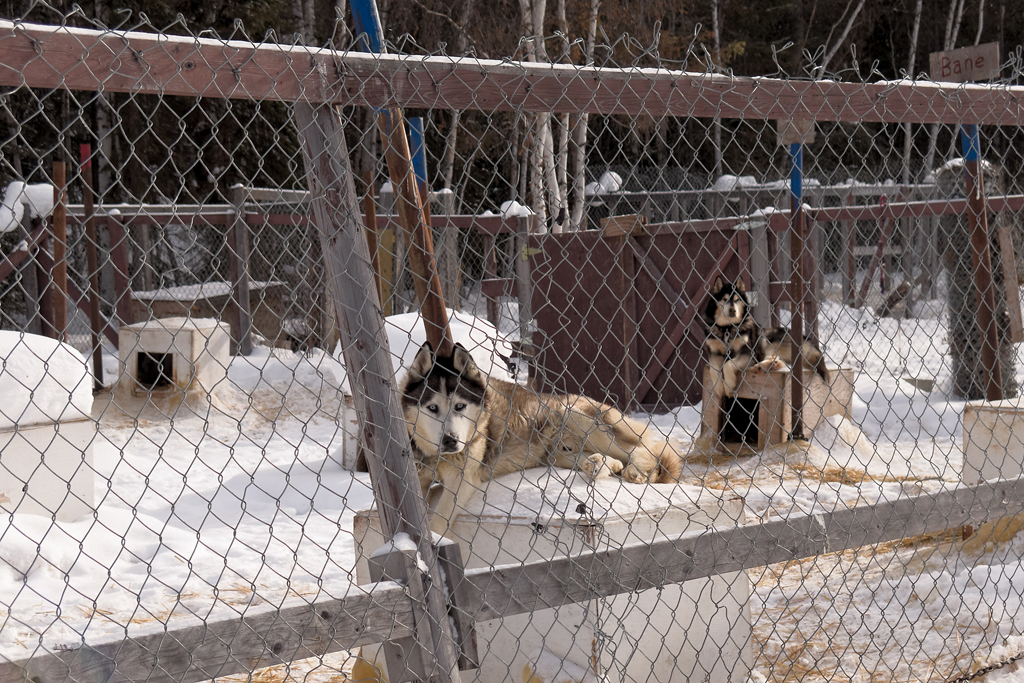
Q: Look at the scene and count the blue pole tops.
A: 4